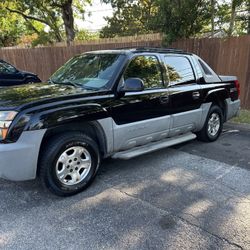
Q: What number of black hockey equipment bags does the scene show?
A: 0